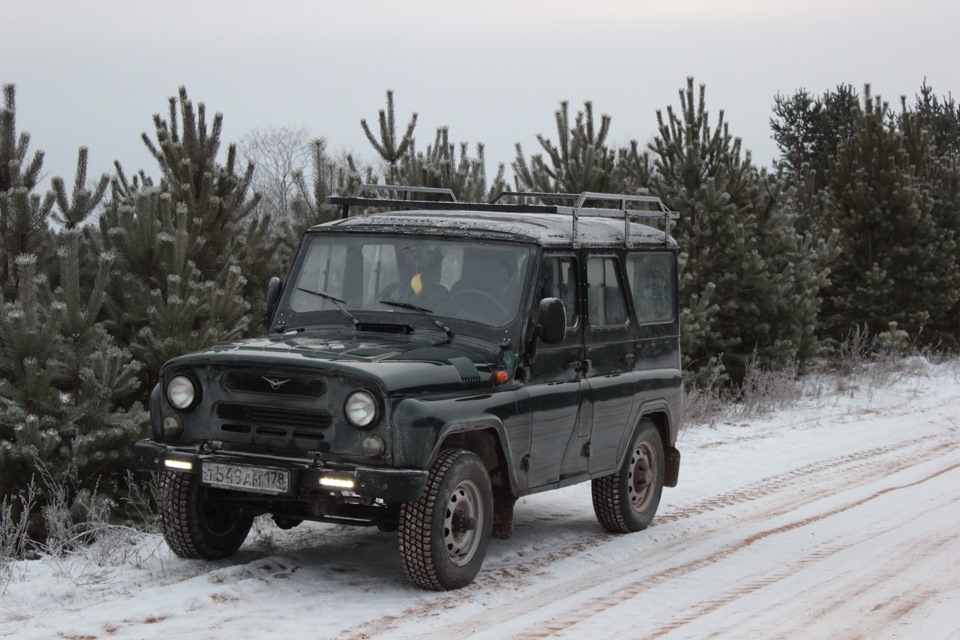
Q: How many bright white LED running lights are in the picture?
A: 2